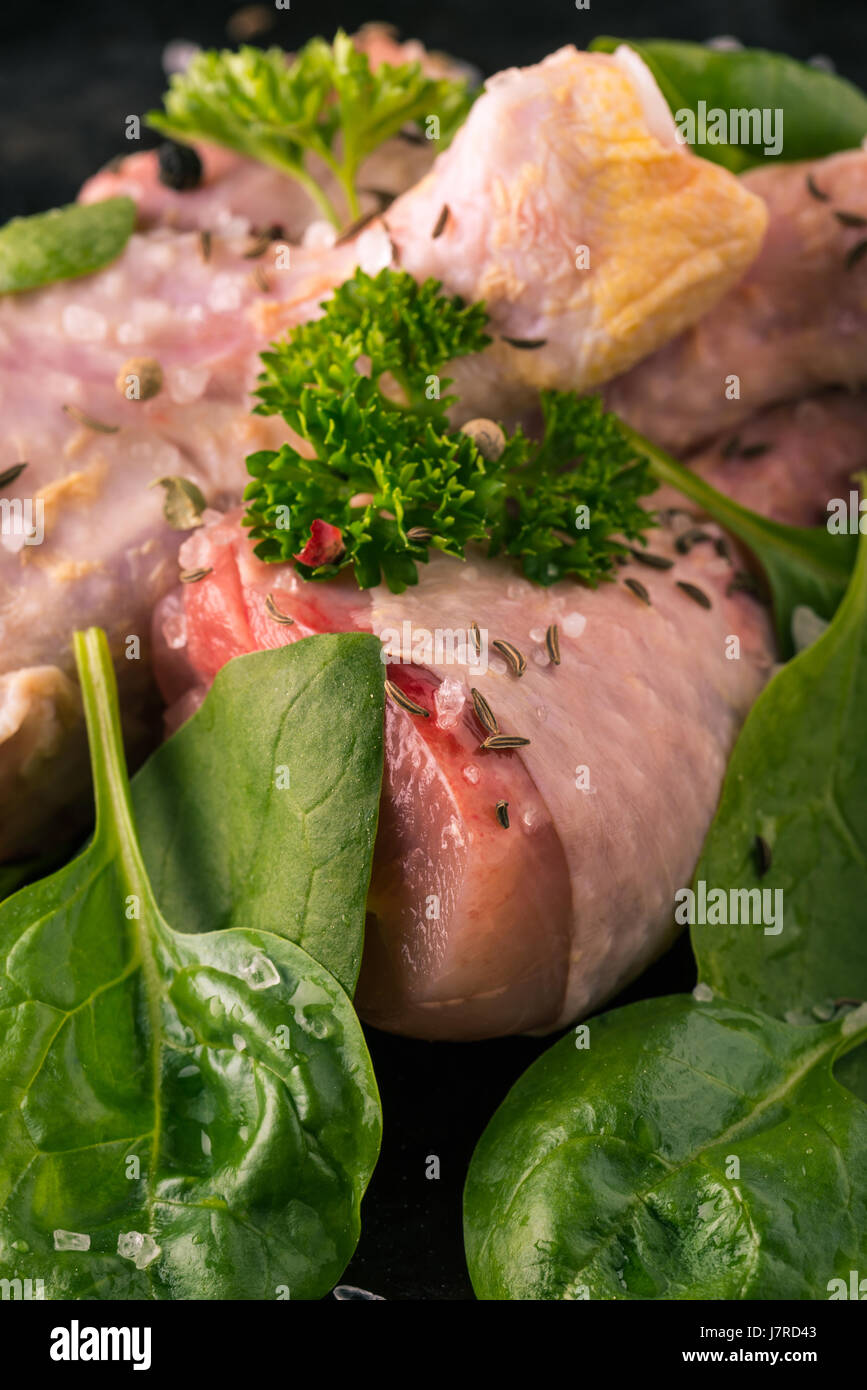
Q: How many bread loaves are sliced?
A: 0